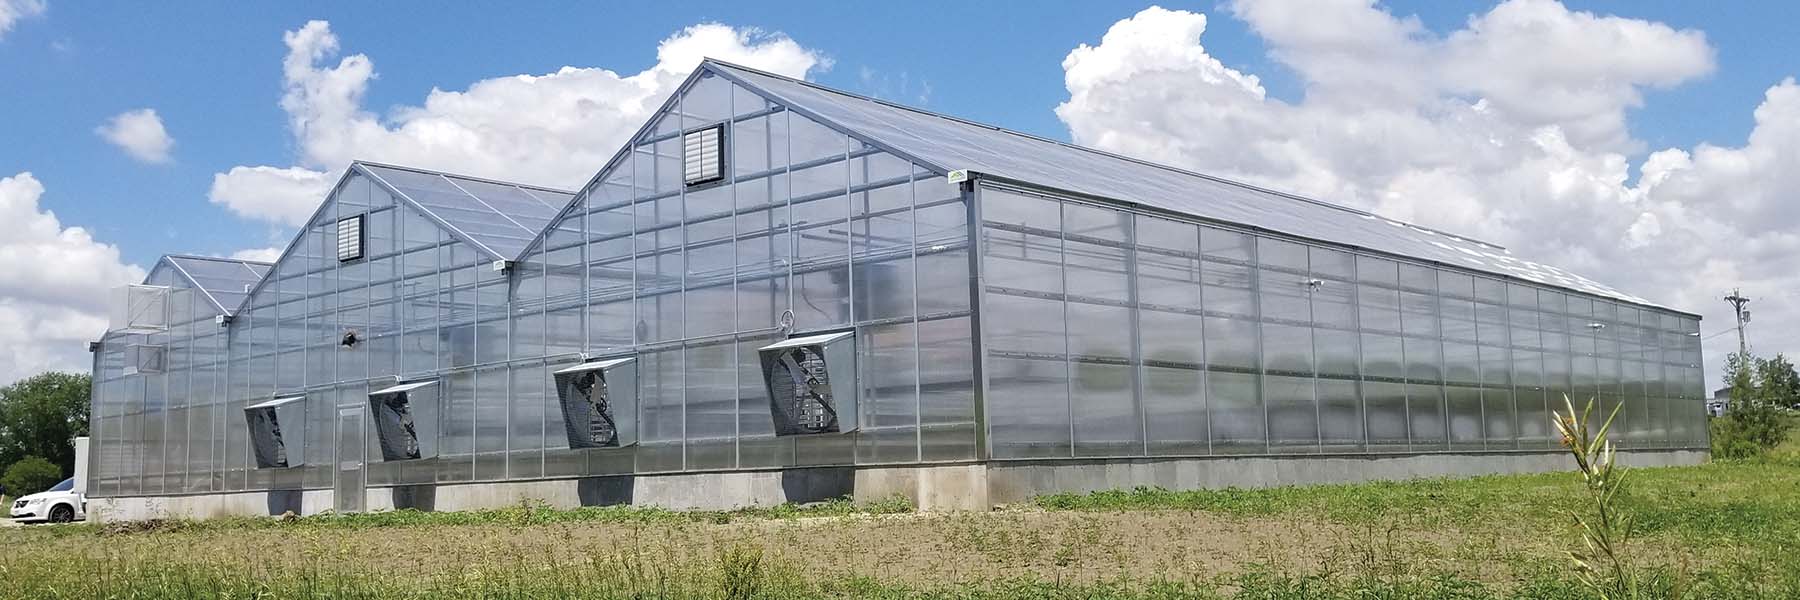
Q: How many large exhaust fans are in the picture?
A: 4